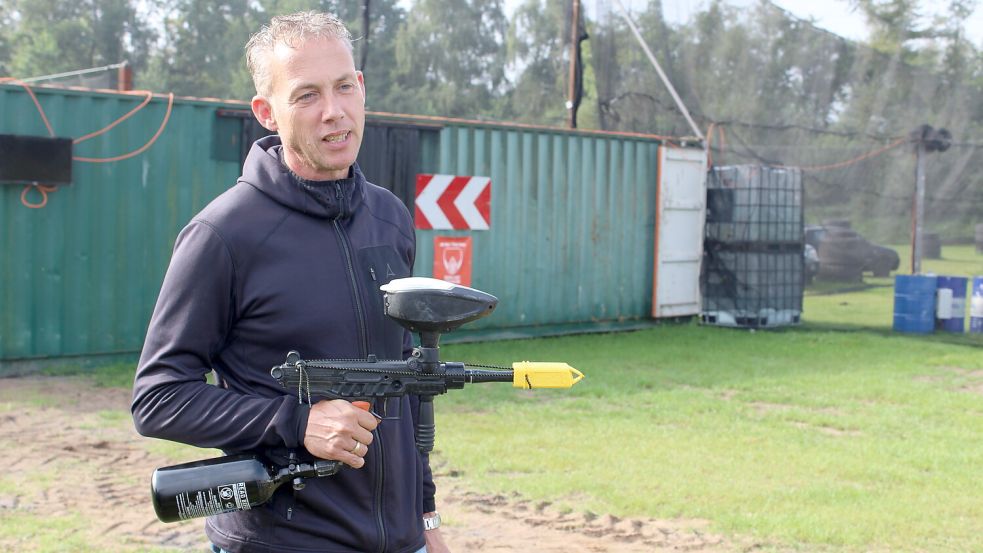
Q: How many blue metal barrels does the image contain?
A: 3